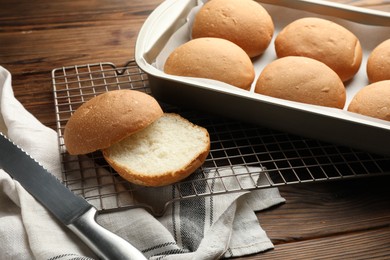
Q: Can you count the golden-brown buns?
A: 7